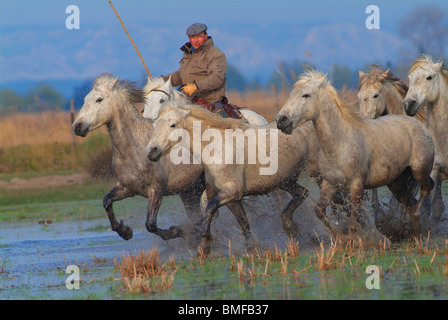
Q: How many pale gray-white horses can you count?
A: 6